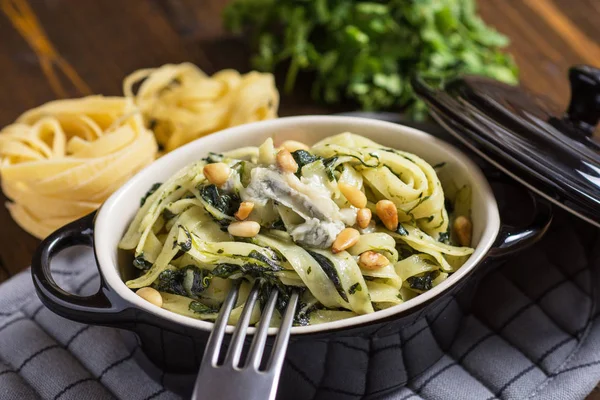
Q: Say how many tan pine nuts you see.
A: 12